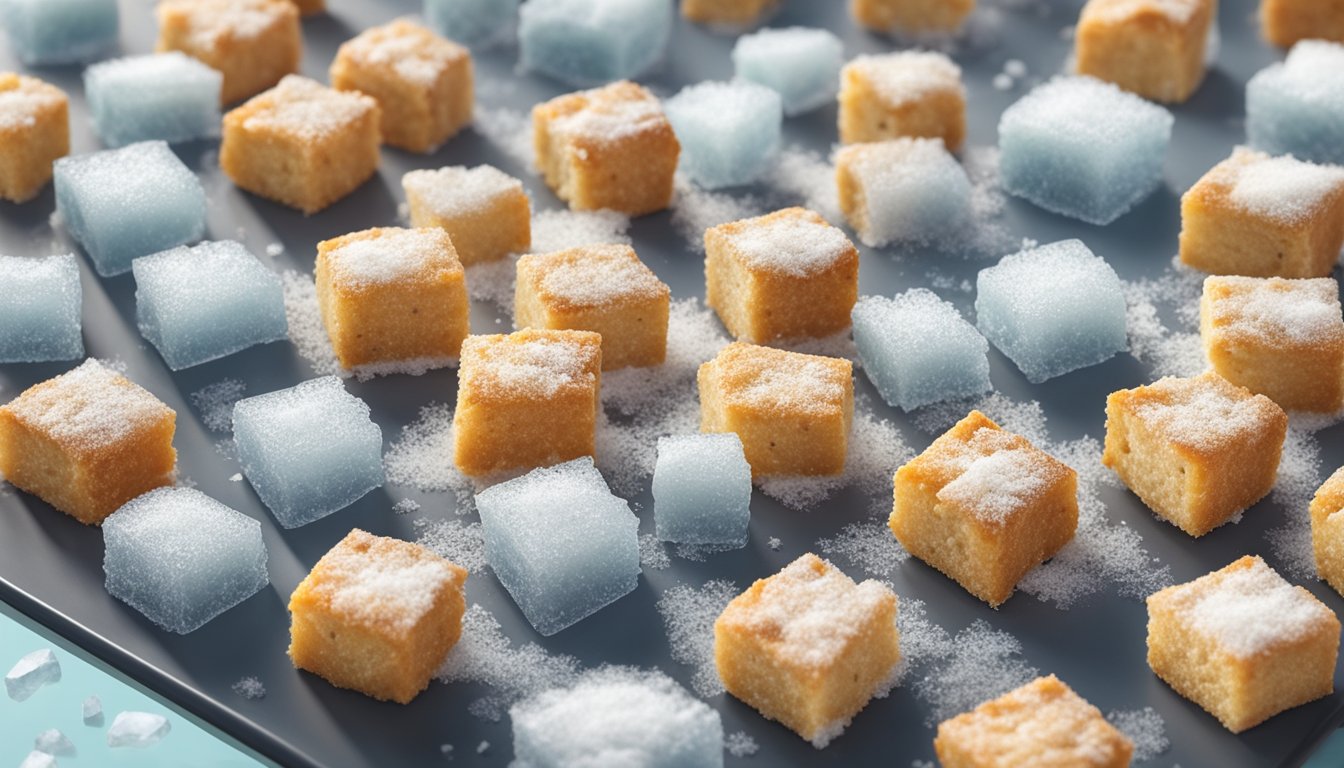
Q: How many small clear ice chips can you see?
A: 5